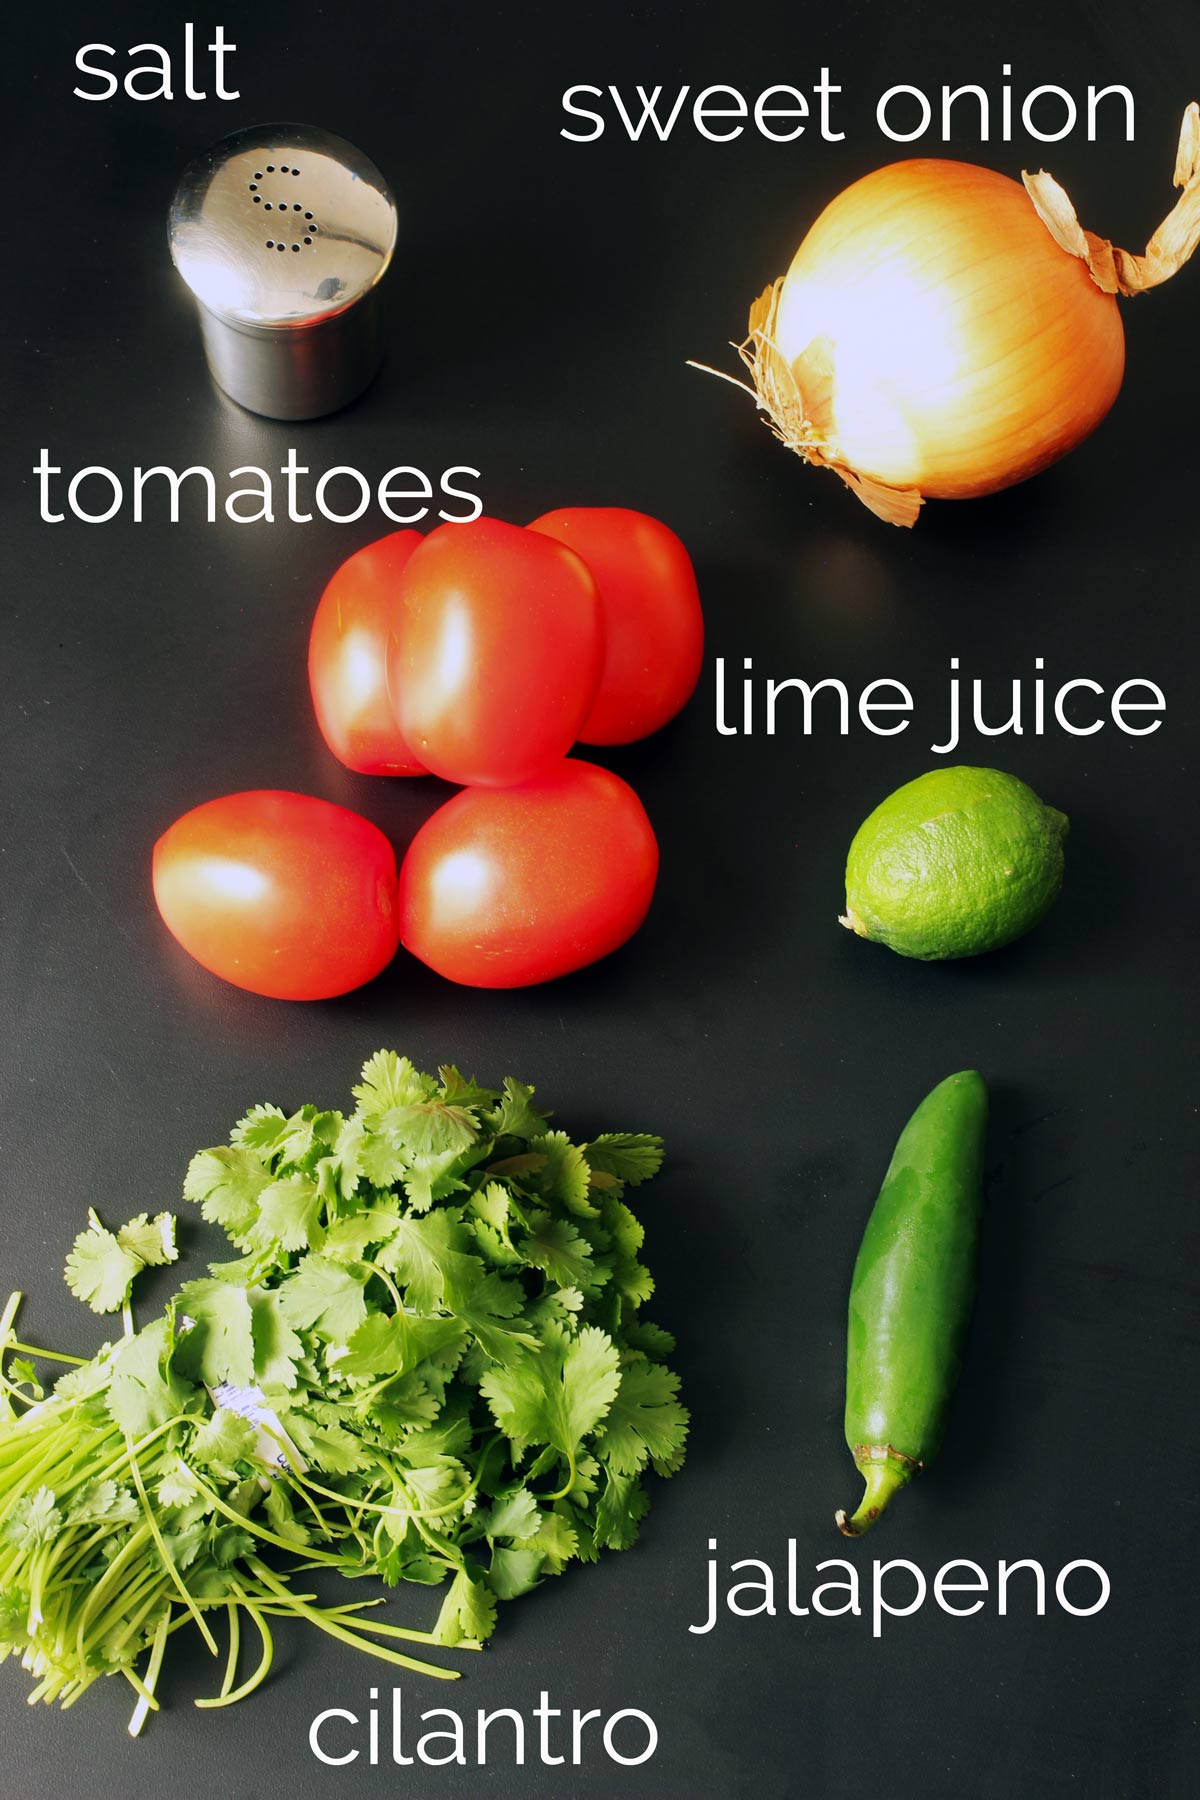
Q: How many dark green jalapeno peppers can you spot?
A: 1